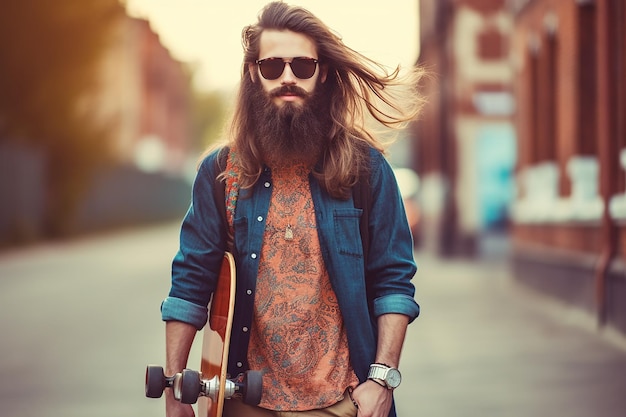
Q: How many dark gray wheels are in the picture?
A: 3